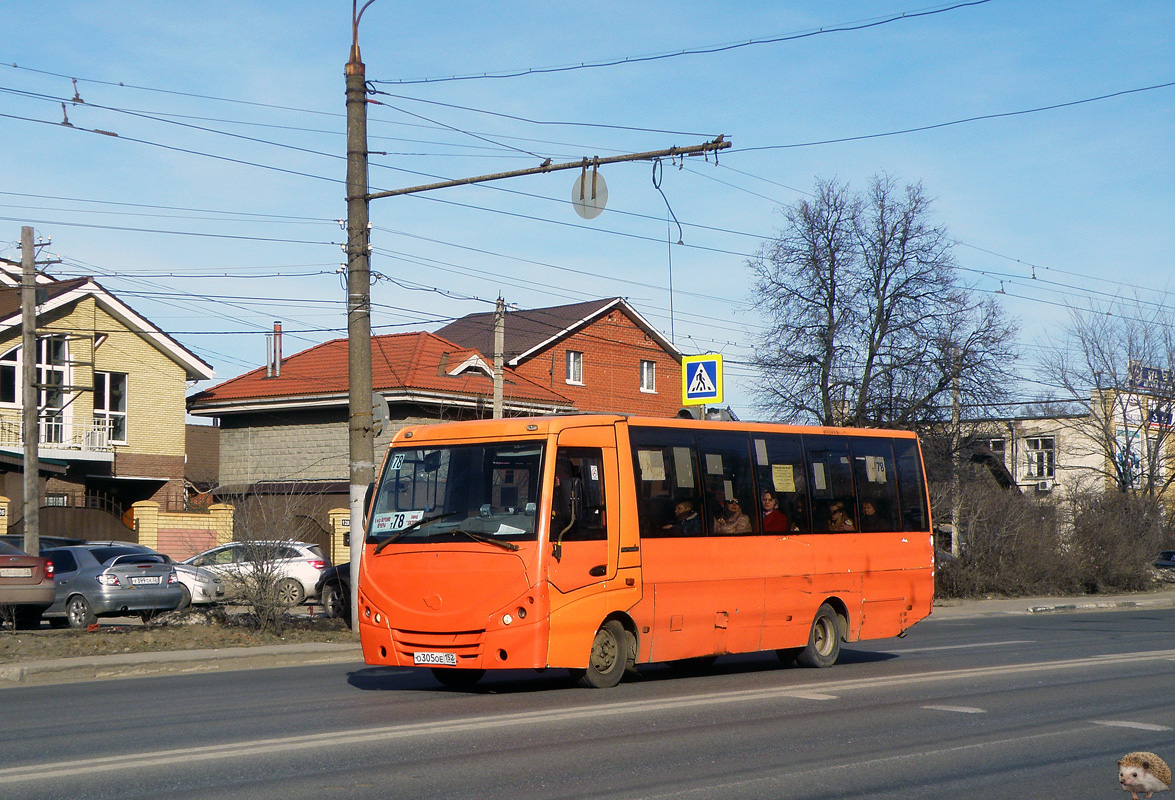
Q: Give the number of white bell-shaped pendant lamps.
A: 0